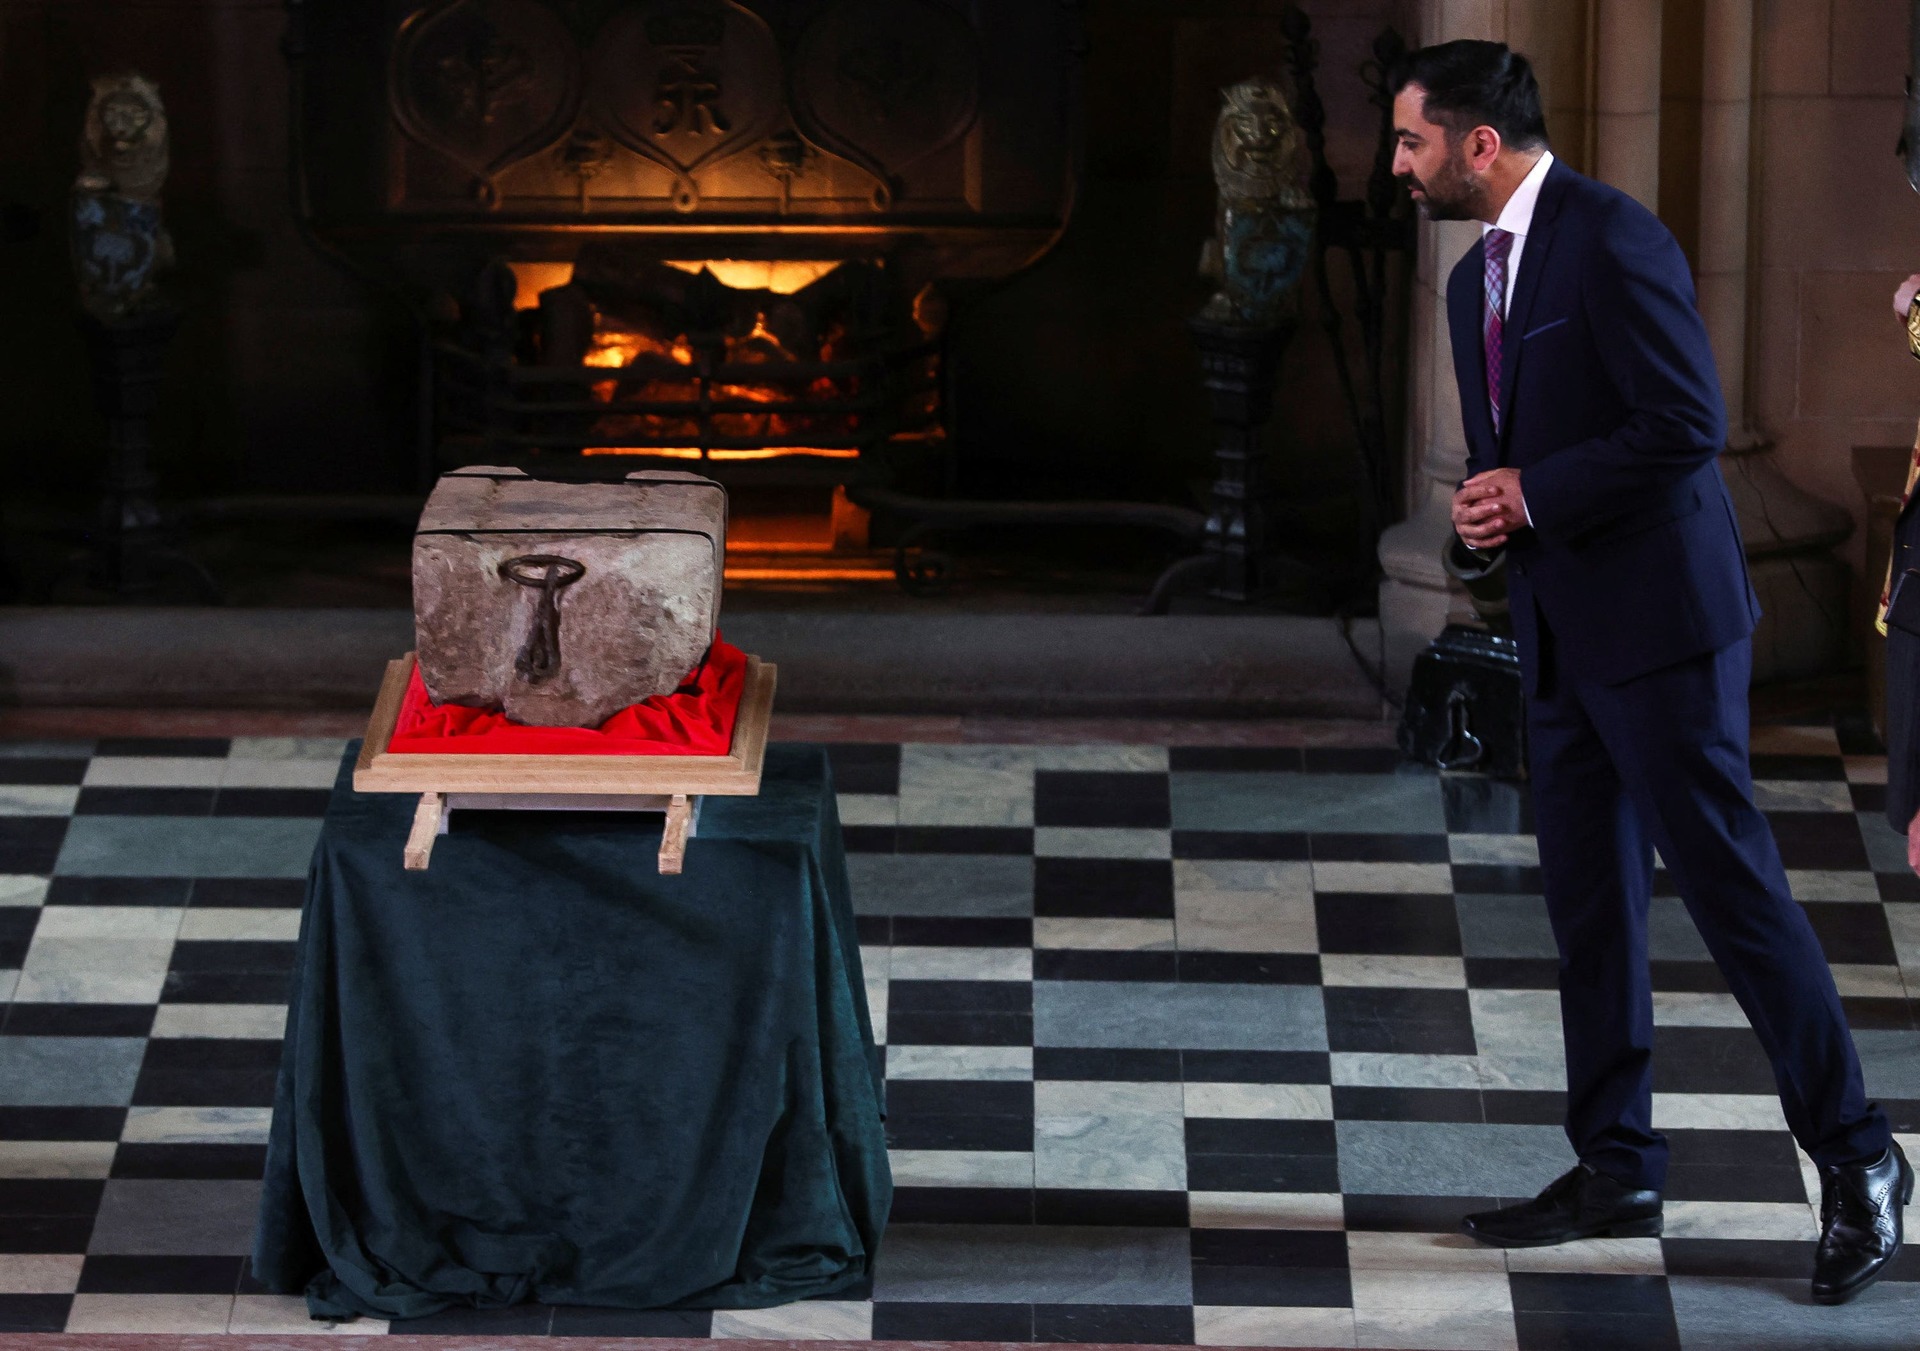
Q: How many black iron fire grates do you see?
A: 1